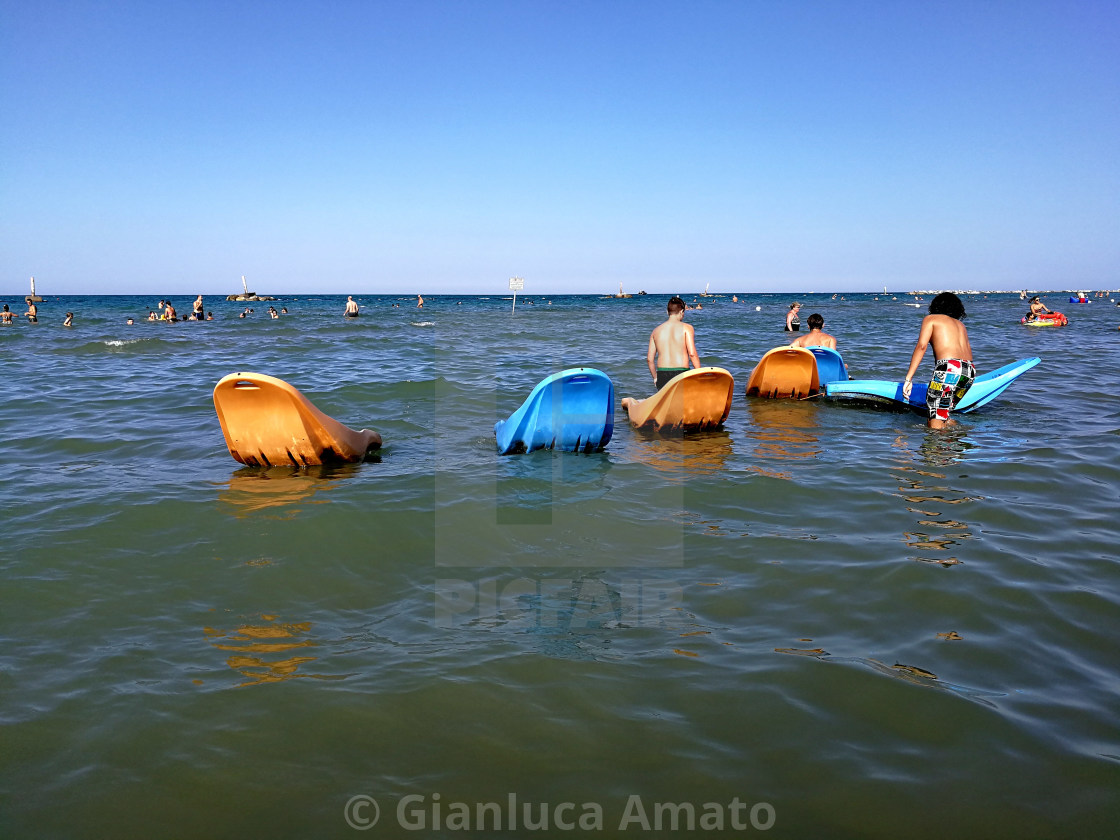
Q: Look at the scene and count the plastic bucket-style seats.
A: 5